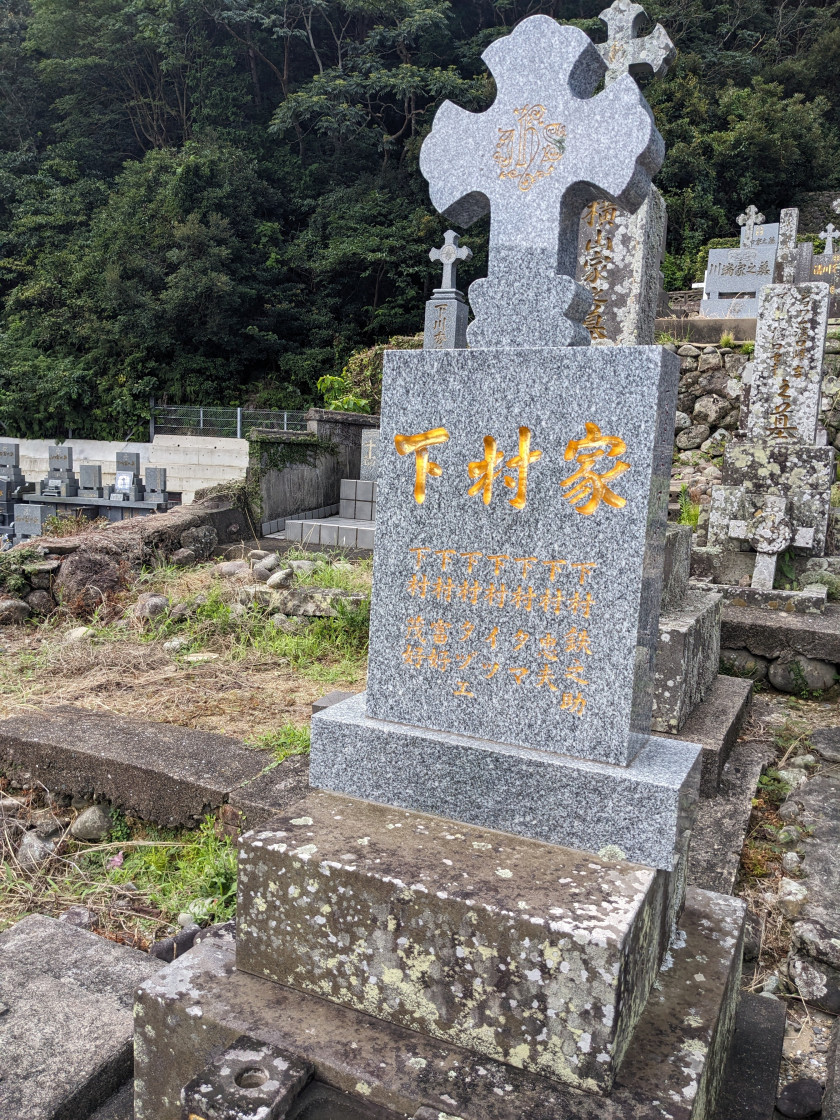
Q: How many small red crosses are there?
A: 0